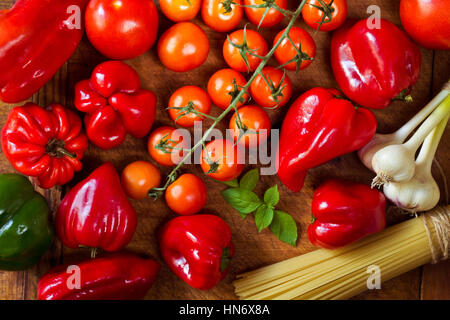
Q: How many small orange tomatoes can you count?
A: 15